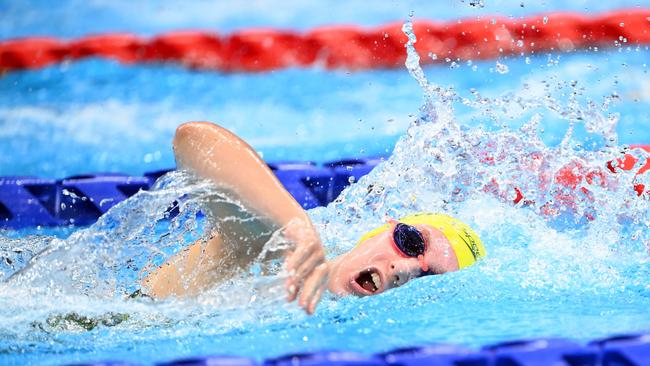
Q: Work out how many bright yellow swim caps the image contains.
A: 1